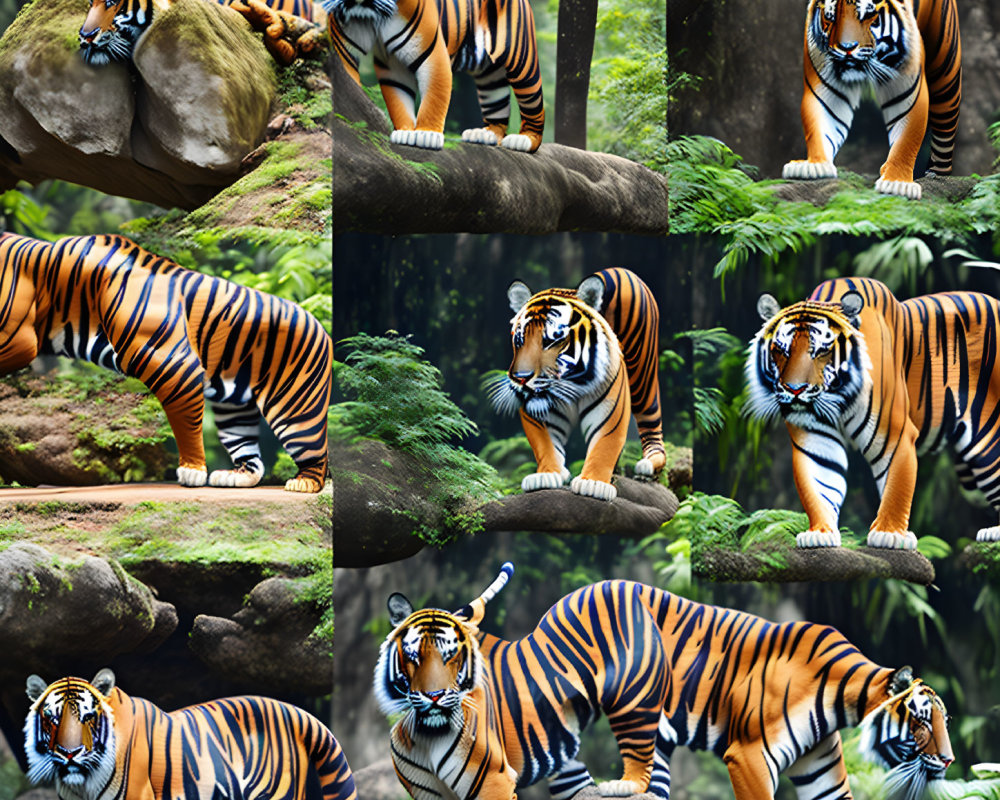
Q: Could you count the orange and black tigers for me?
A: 9